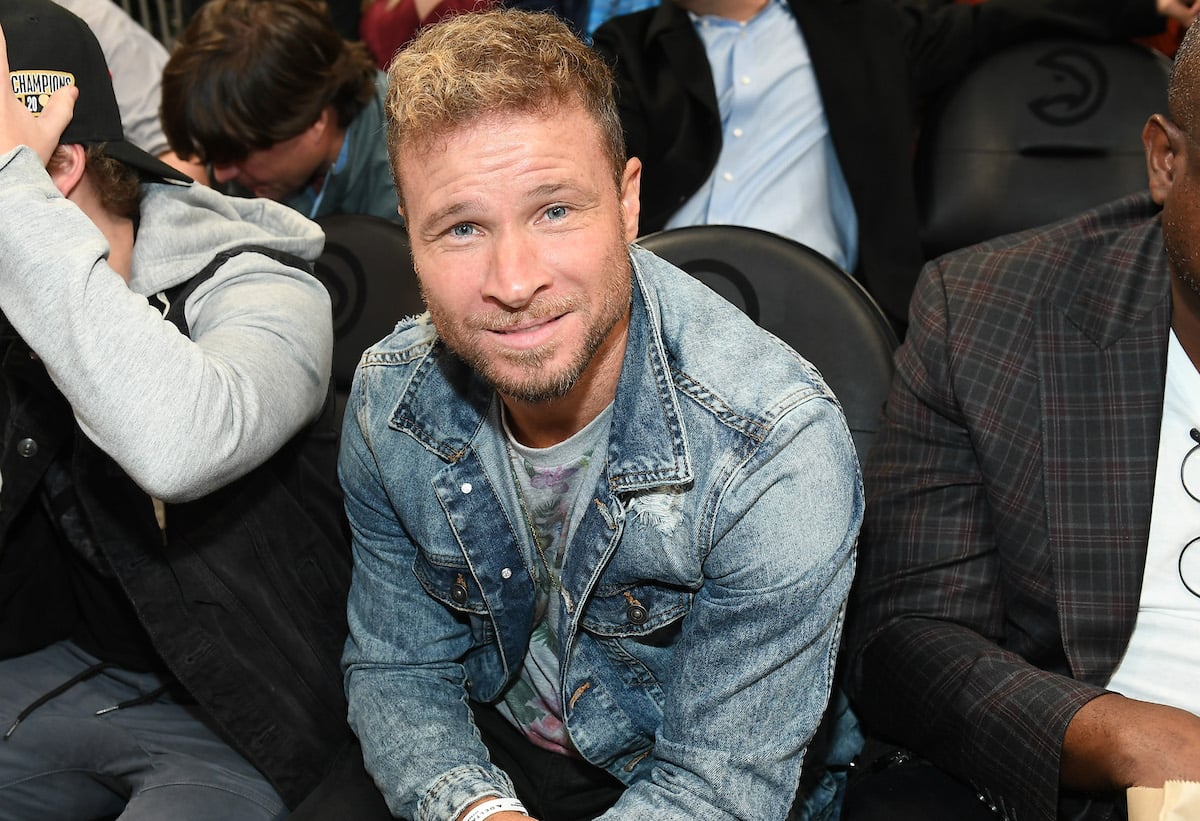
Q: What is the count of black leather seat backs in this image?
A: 3